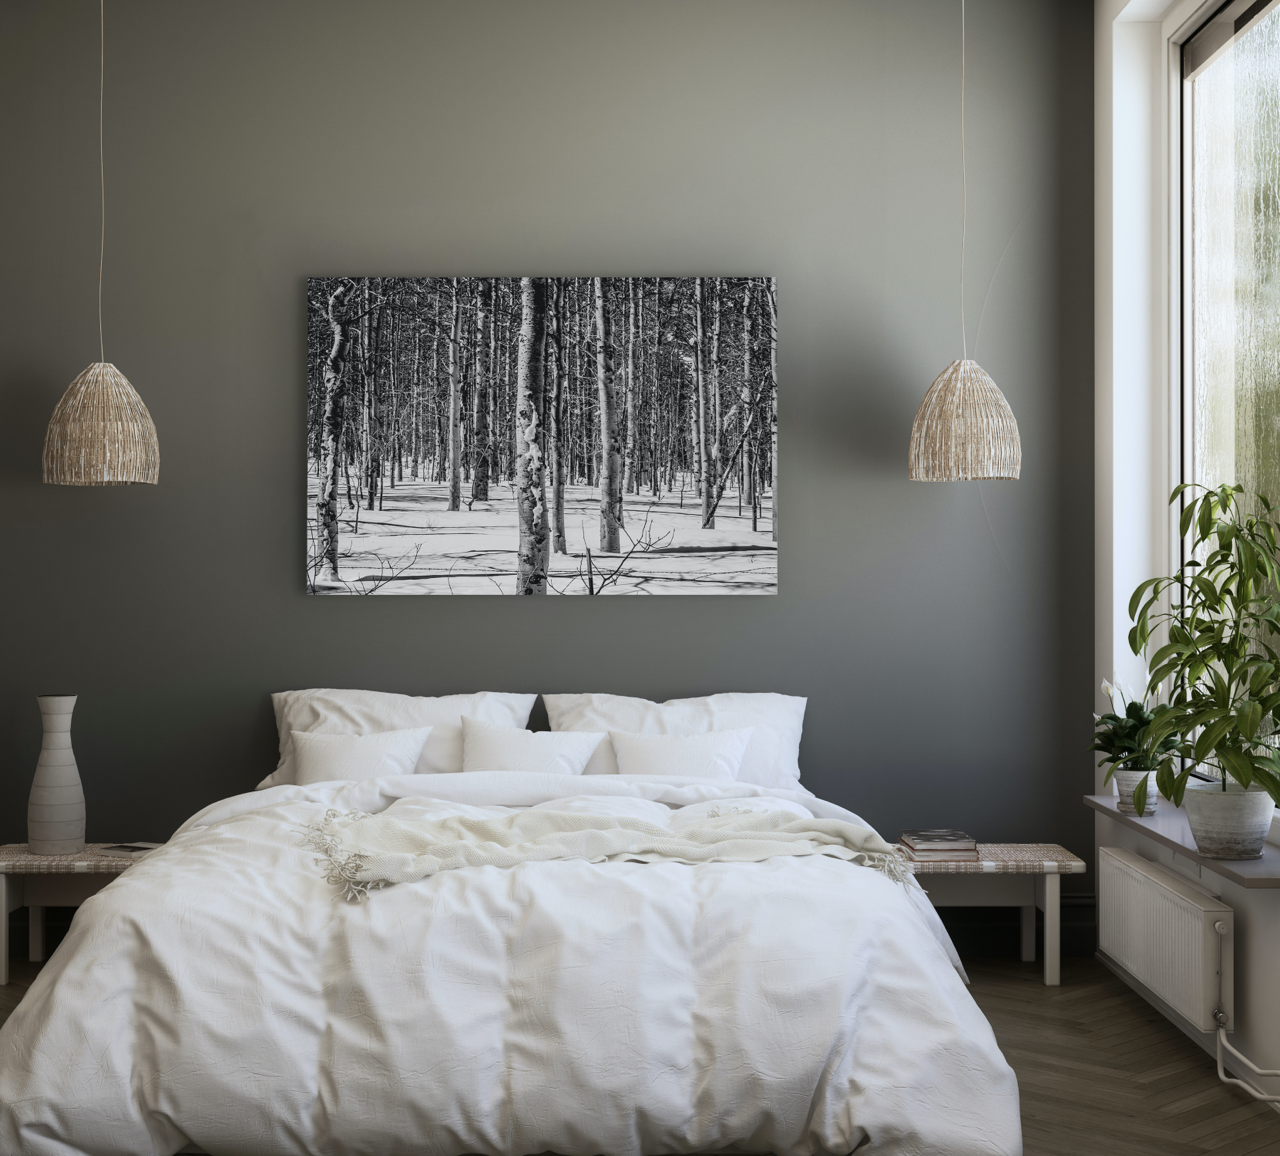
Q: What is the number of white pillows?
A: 5